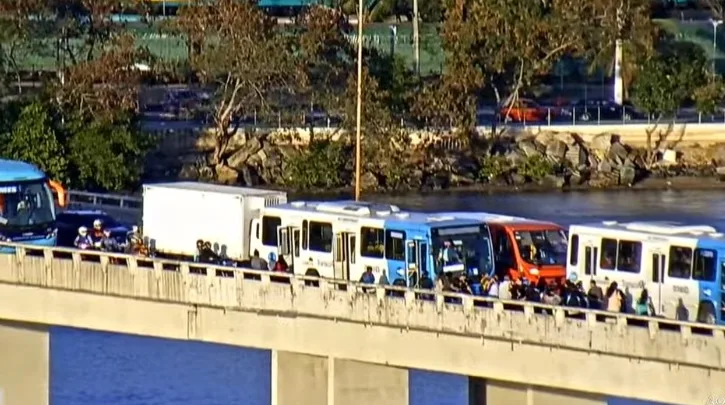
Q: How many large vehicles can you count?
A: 5